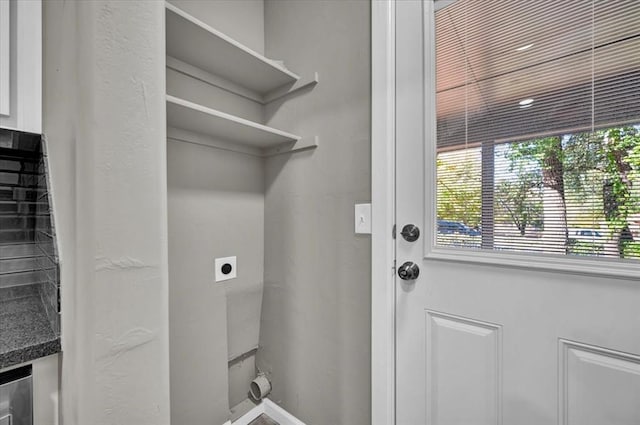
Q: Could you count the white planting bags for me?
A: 0